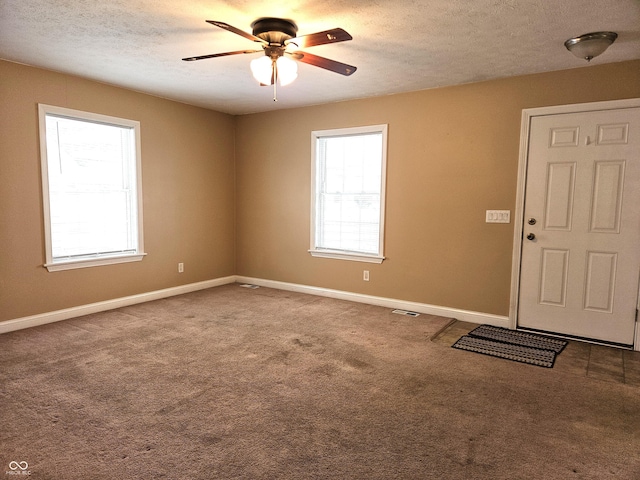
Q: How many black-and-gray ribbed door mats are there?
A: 2